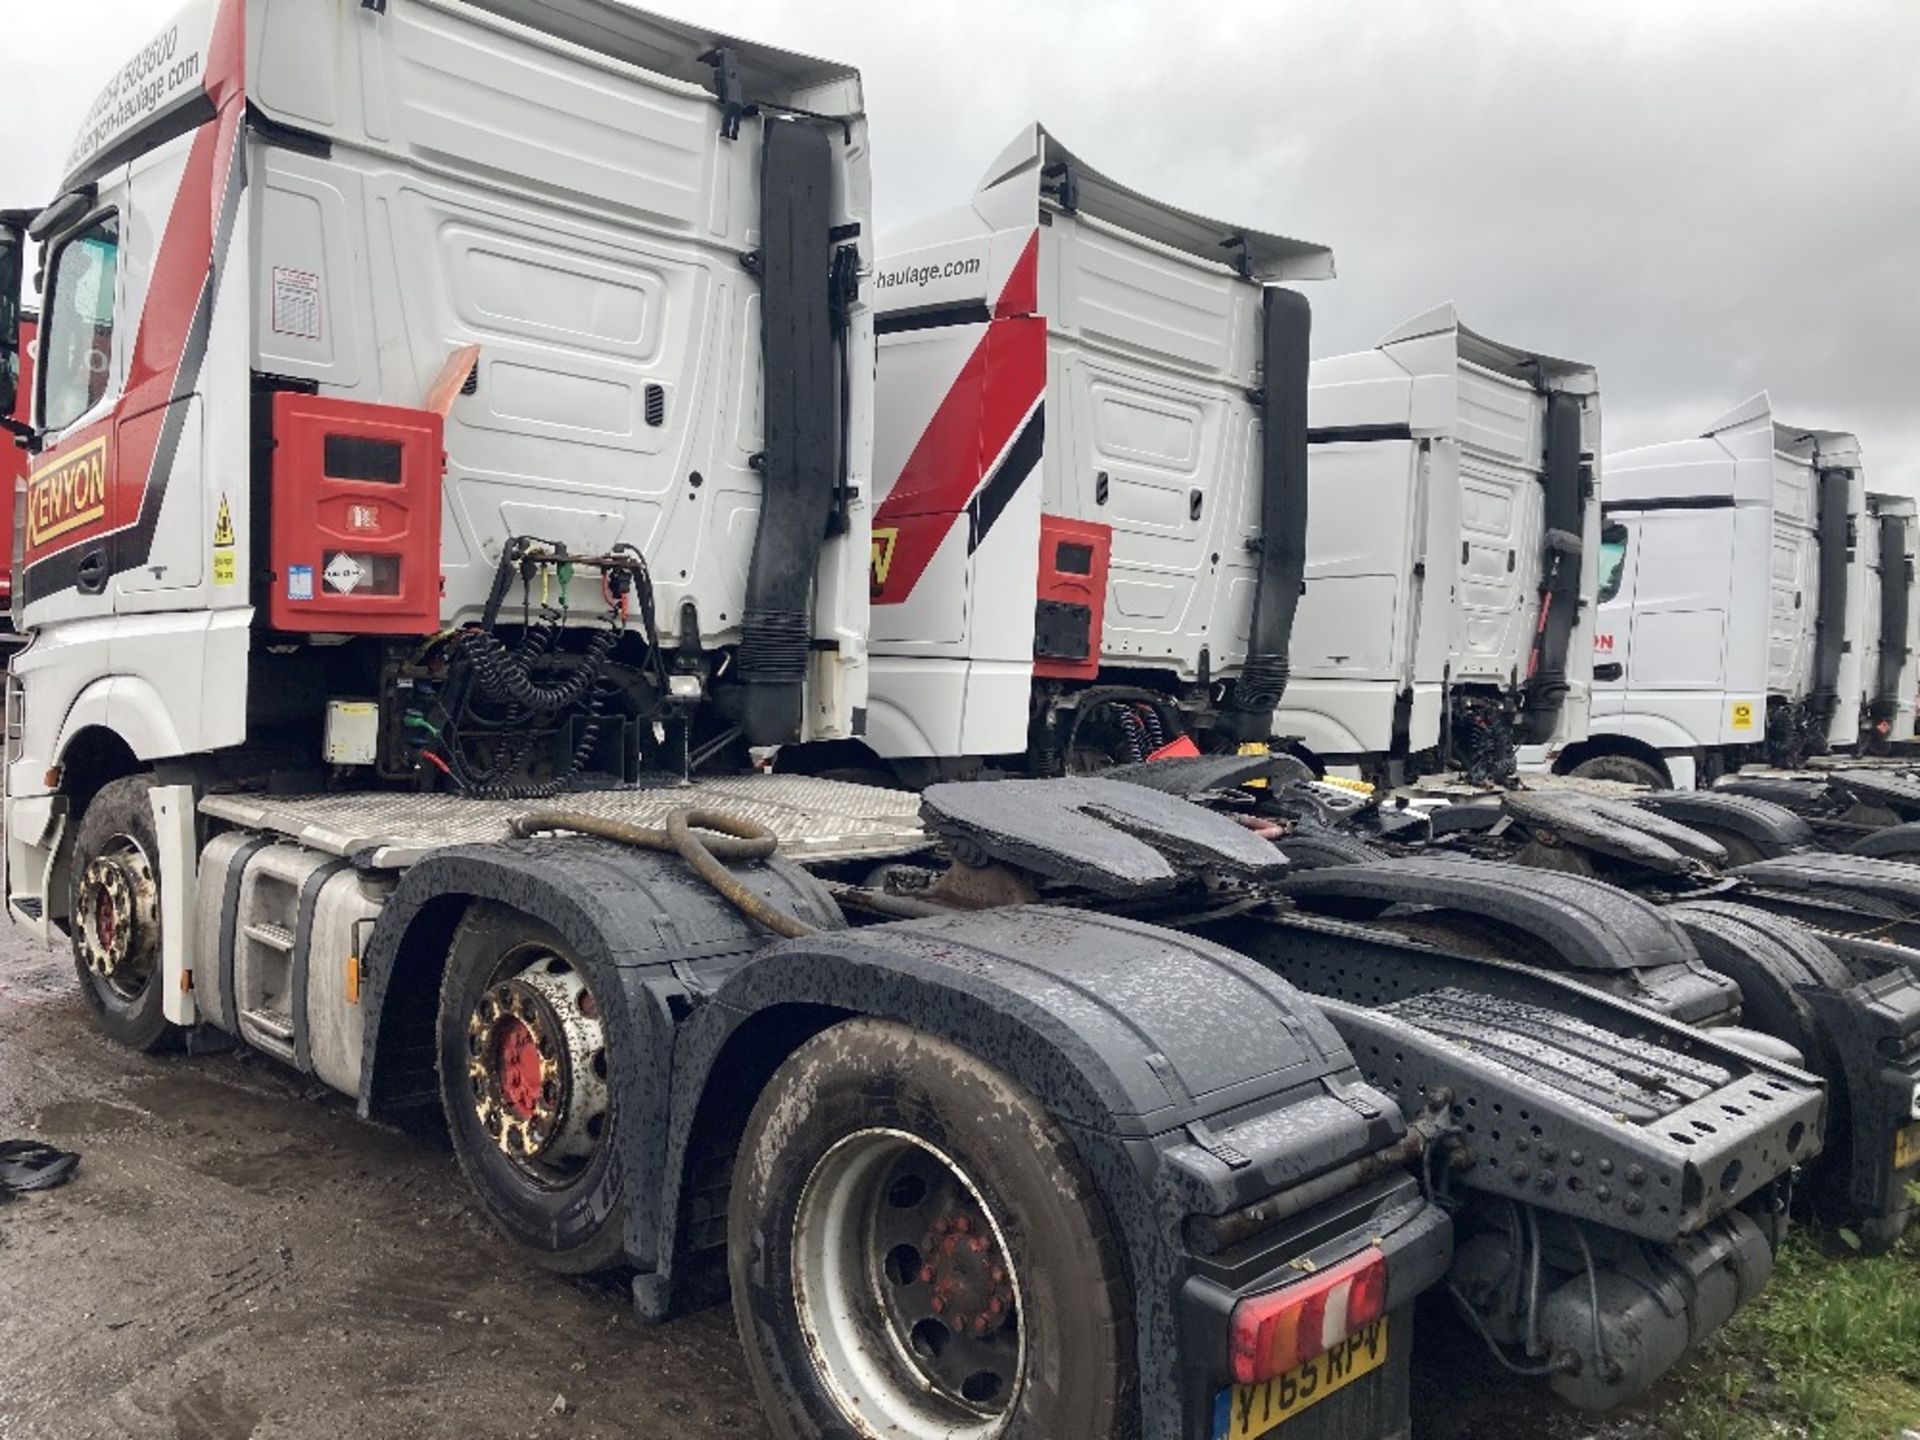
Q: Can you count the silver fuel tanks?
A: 1